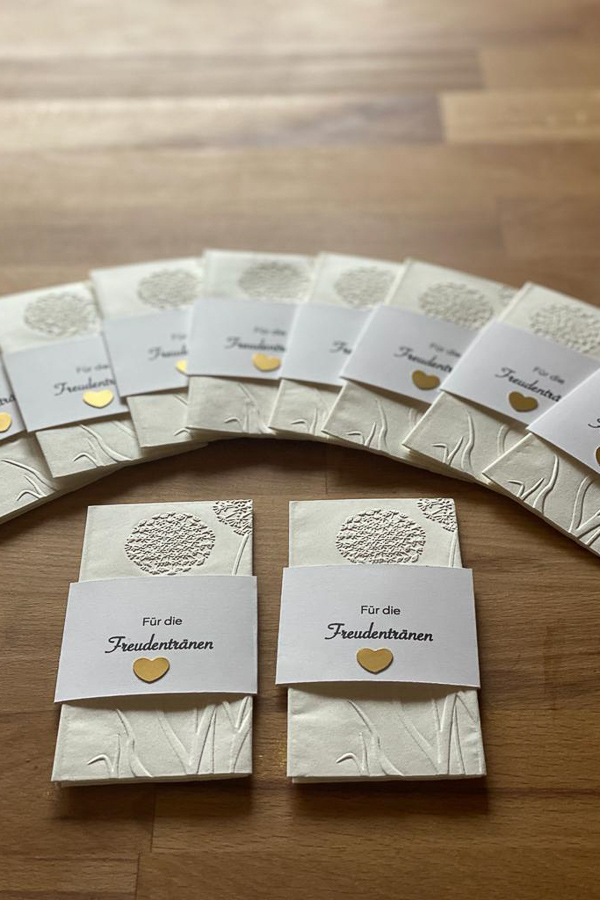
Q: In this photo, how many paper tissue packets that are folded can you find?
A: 10